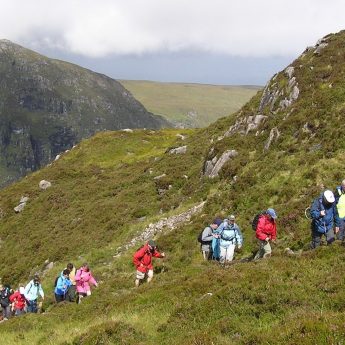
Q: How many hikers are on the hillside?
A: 12